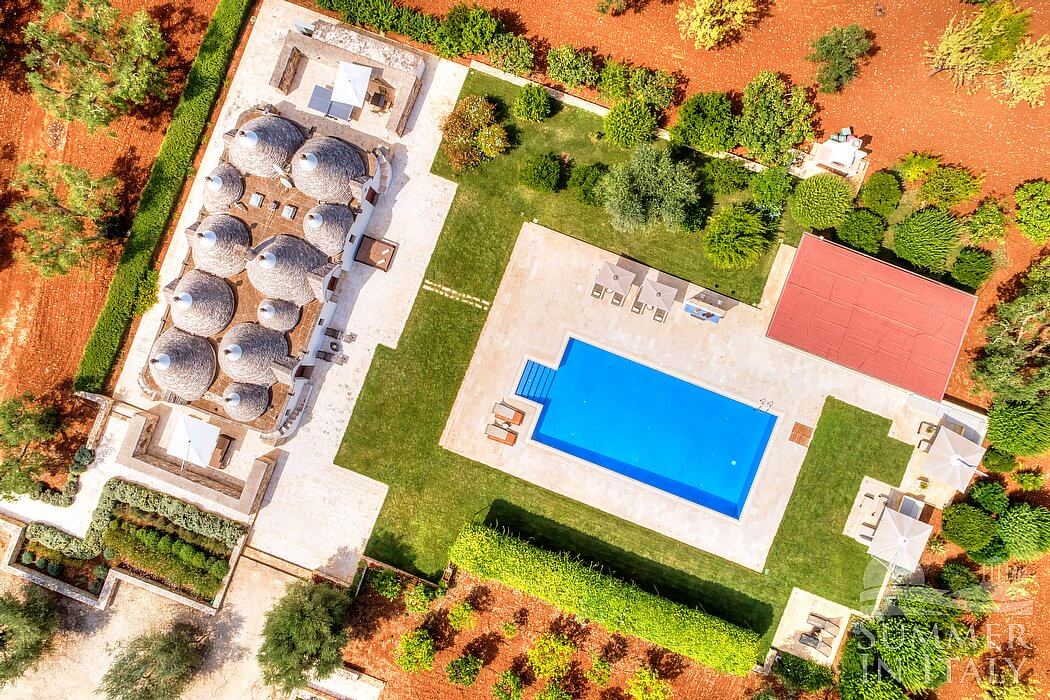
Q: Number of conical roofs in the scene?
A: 11